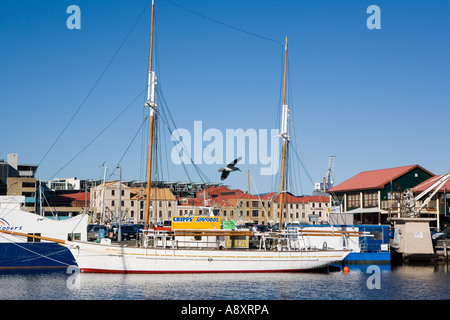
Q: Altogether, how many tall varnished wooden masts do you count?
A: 2